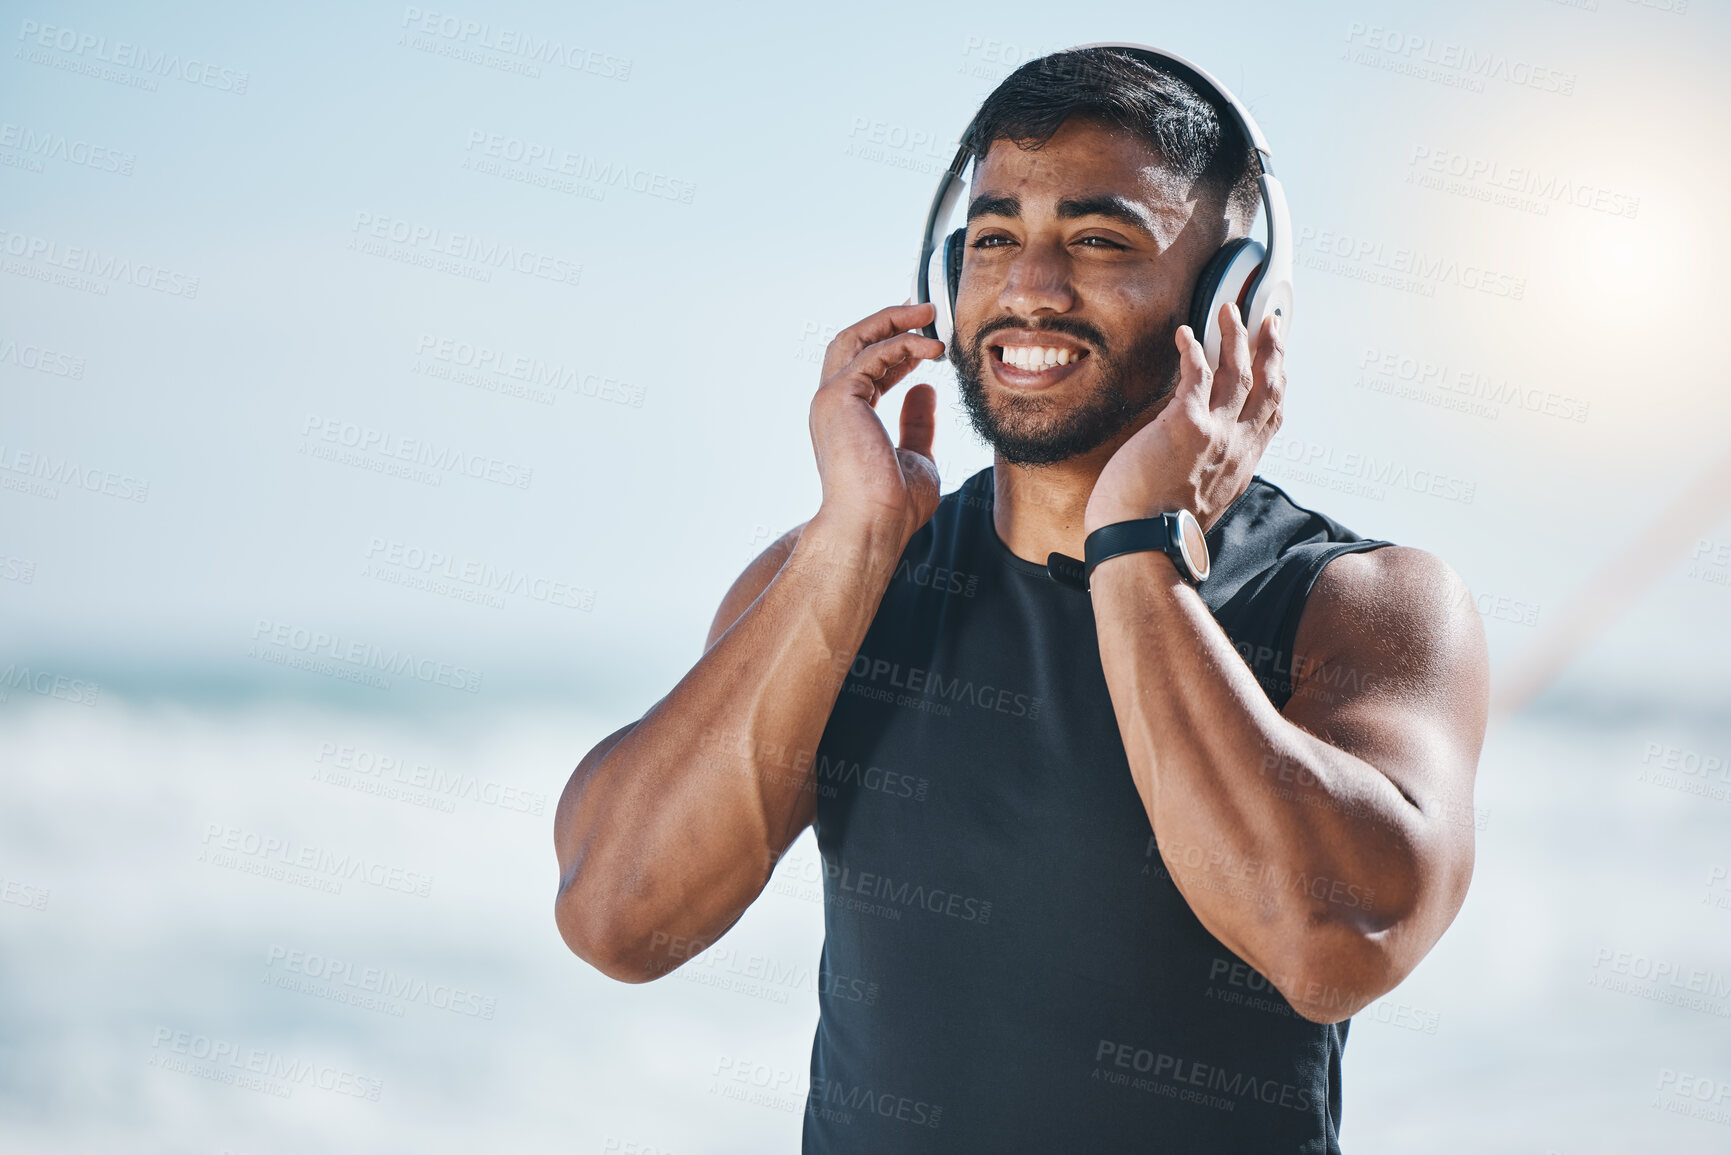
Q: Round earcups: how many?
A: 2